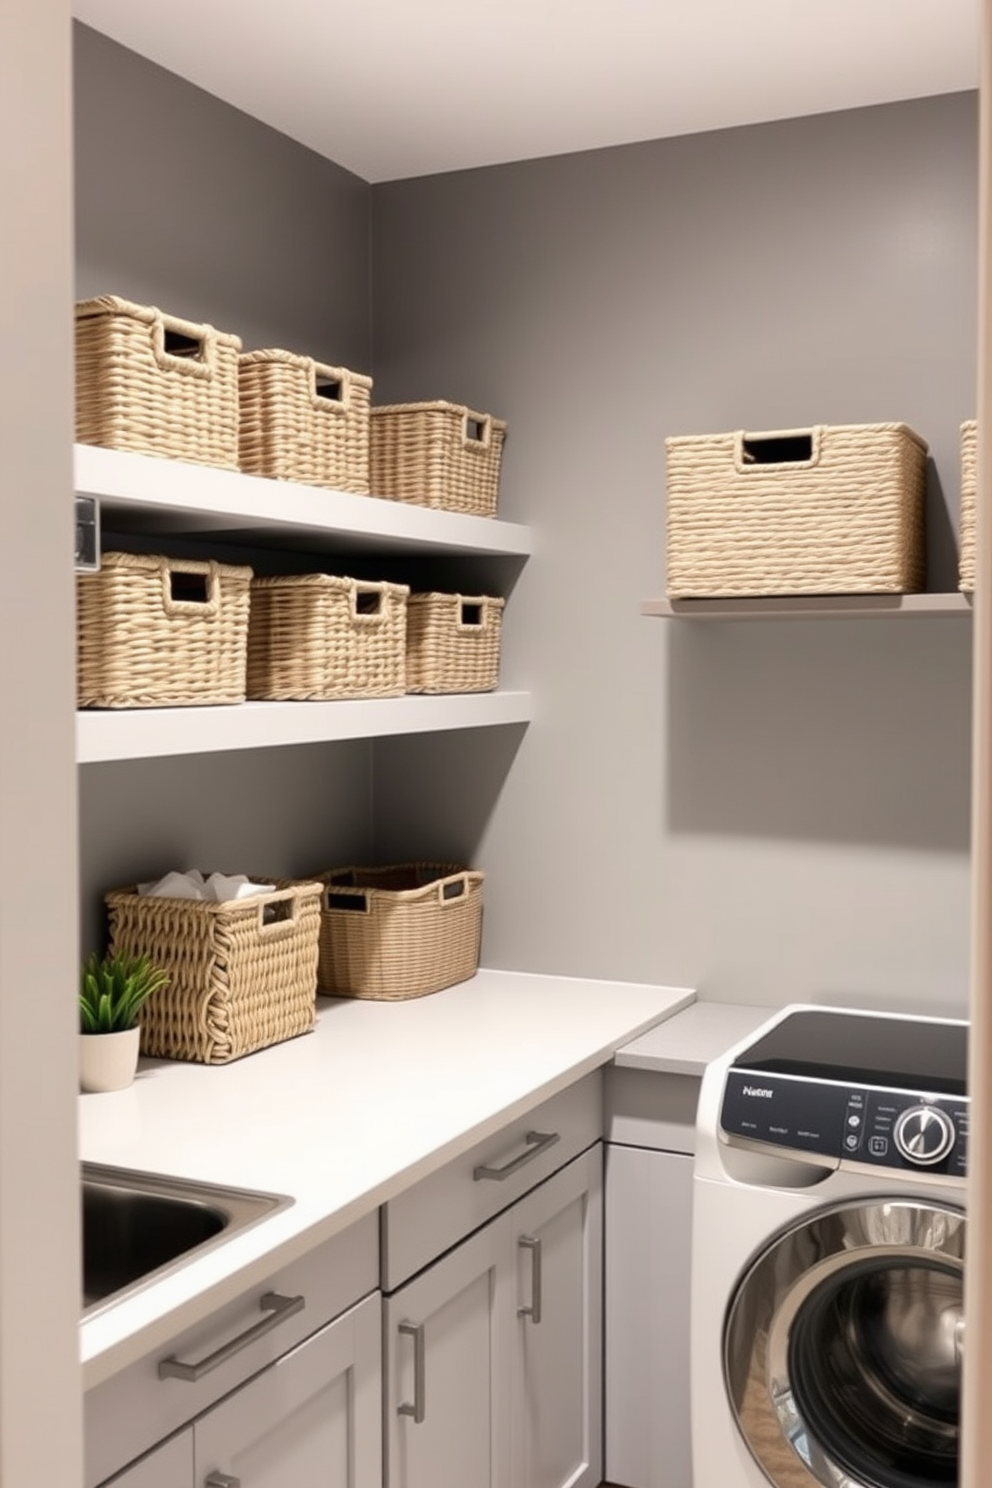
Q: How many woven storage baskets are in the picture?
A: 10